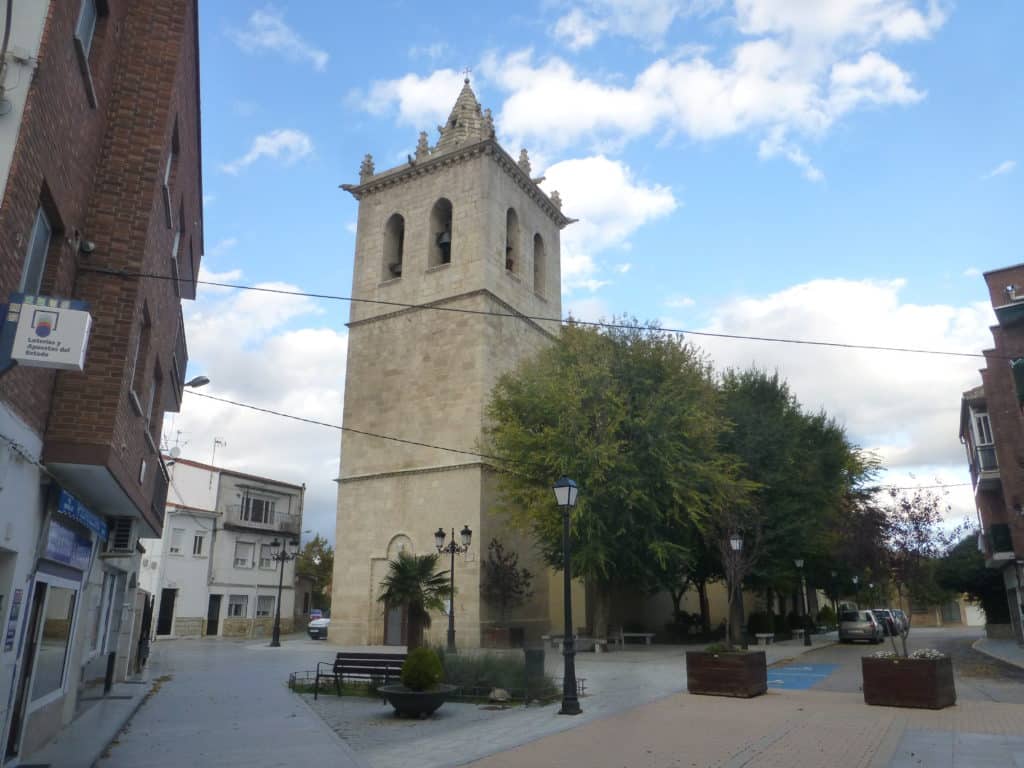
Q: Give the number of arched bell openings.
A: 4